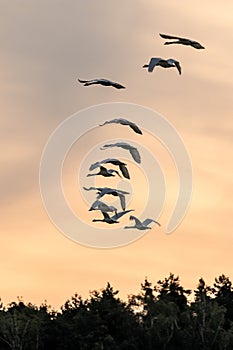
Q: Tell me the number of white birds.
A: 11